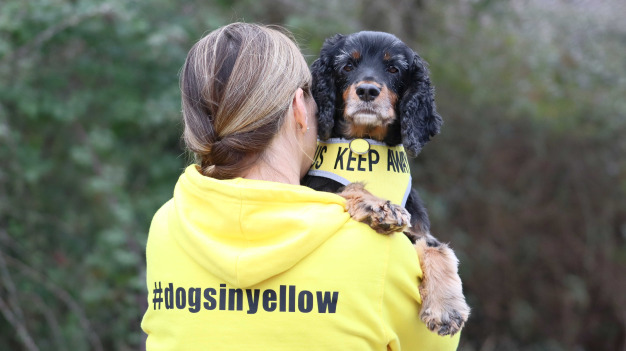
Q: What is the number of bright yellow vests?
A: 1